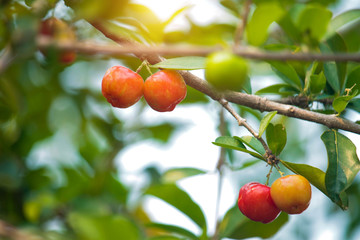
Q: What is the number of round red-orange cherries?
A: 4